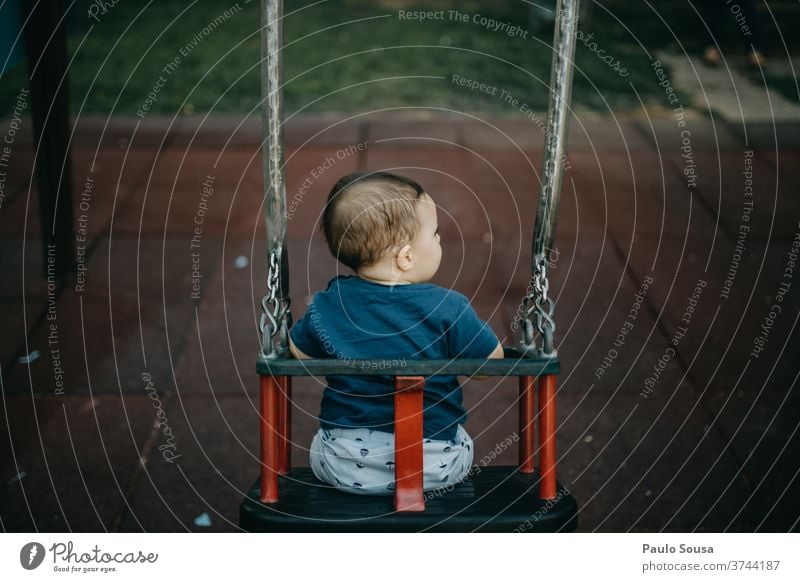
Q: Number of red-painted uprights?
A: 5